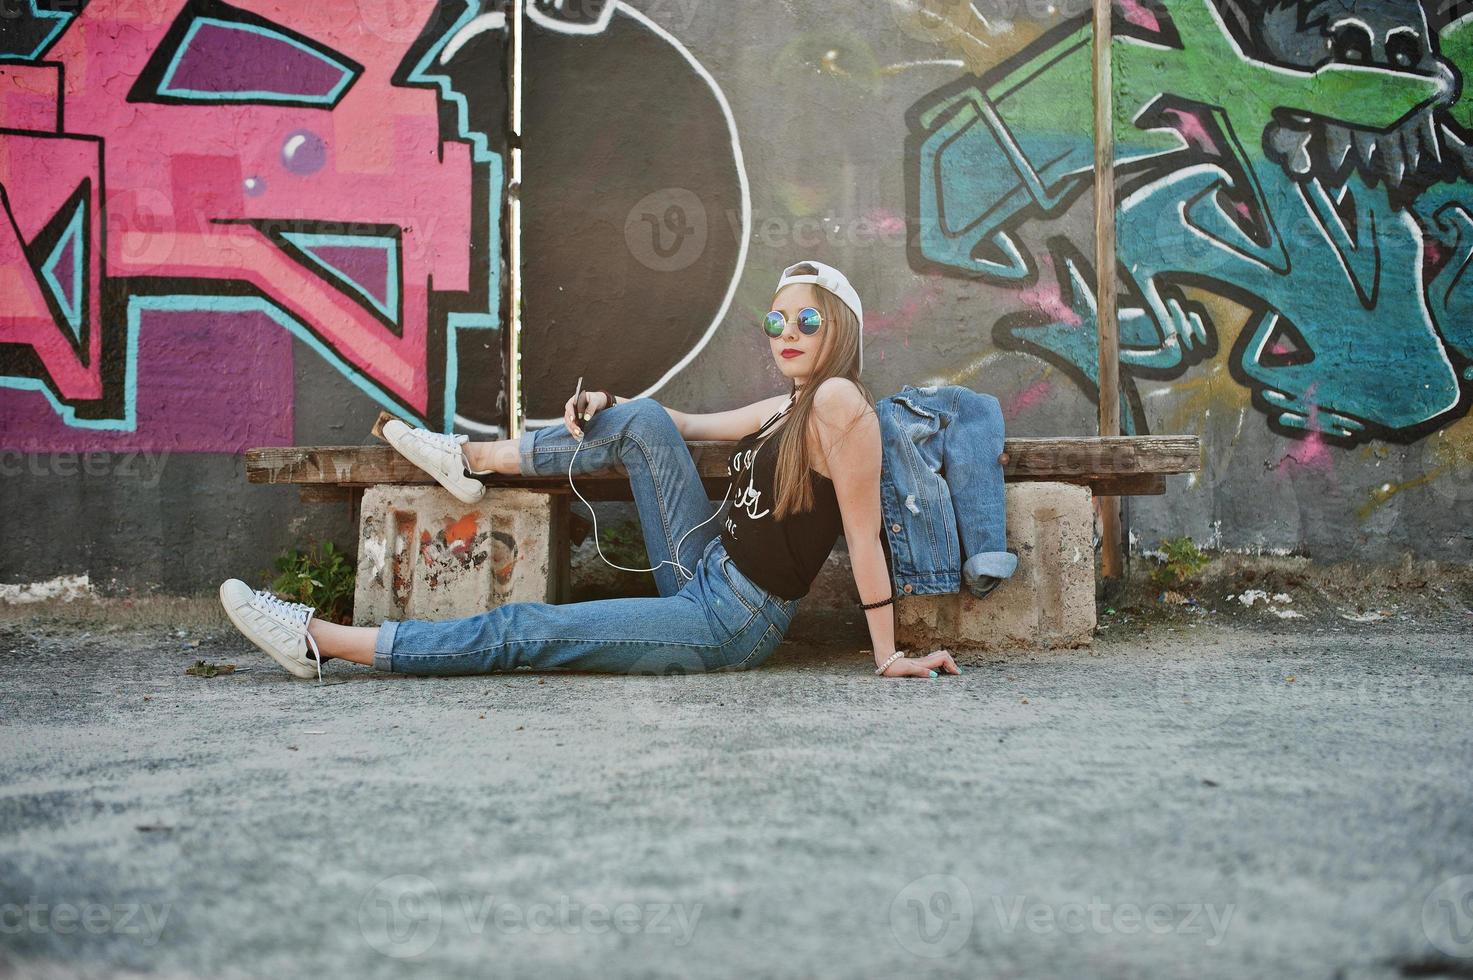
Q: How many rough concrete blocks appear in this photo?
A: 2